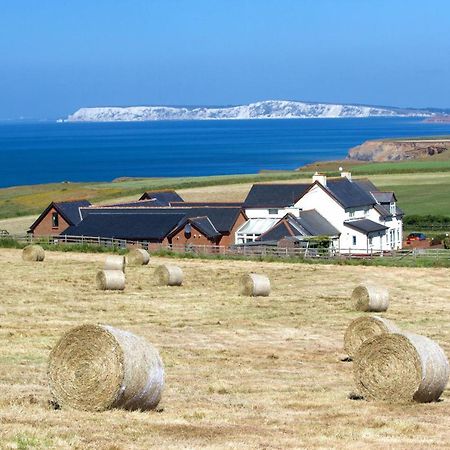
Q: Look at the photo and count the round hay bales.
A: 10